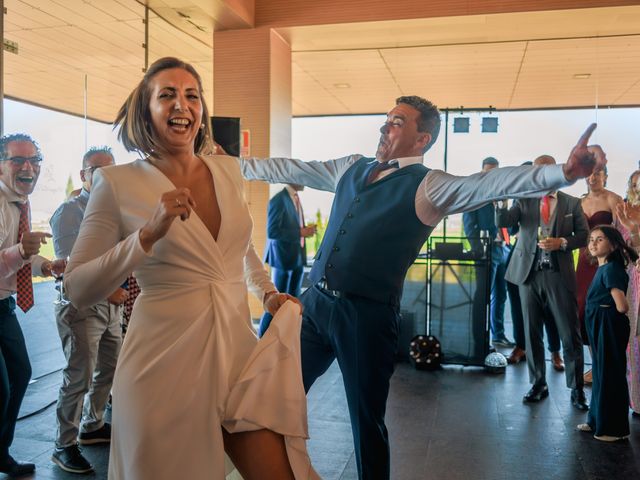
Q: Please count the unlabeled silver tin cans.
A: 0